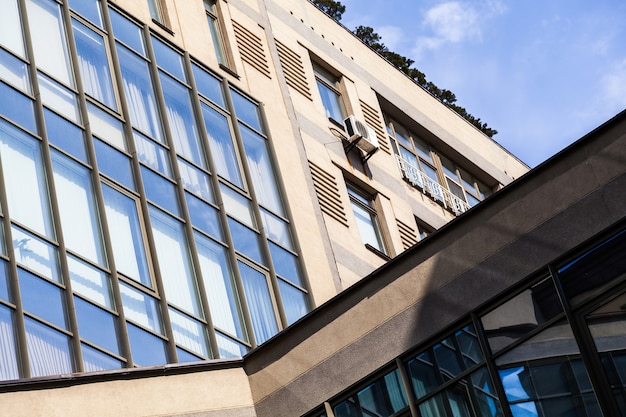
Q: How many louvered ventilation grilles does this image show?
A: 5